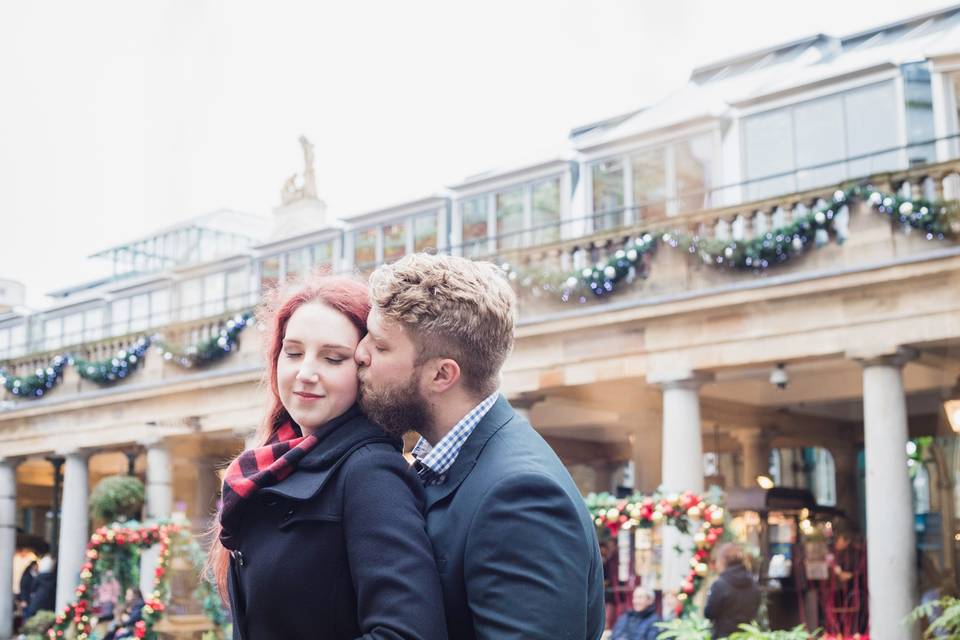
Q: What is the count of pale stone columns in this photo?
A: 5